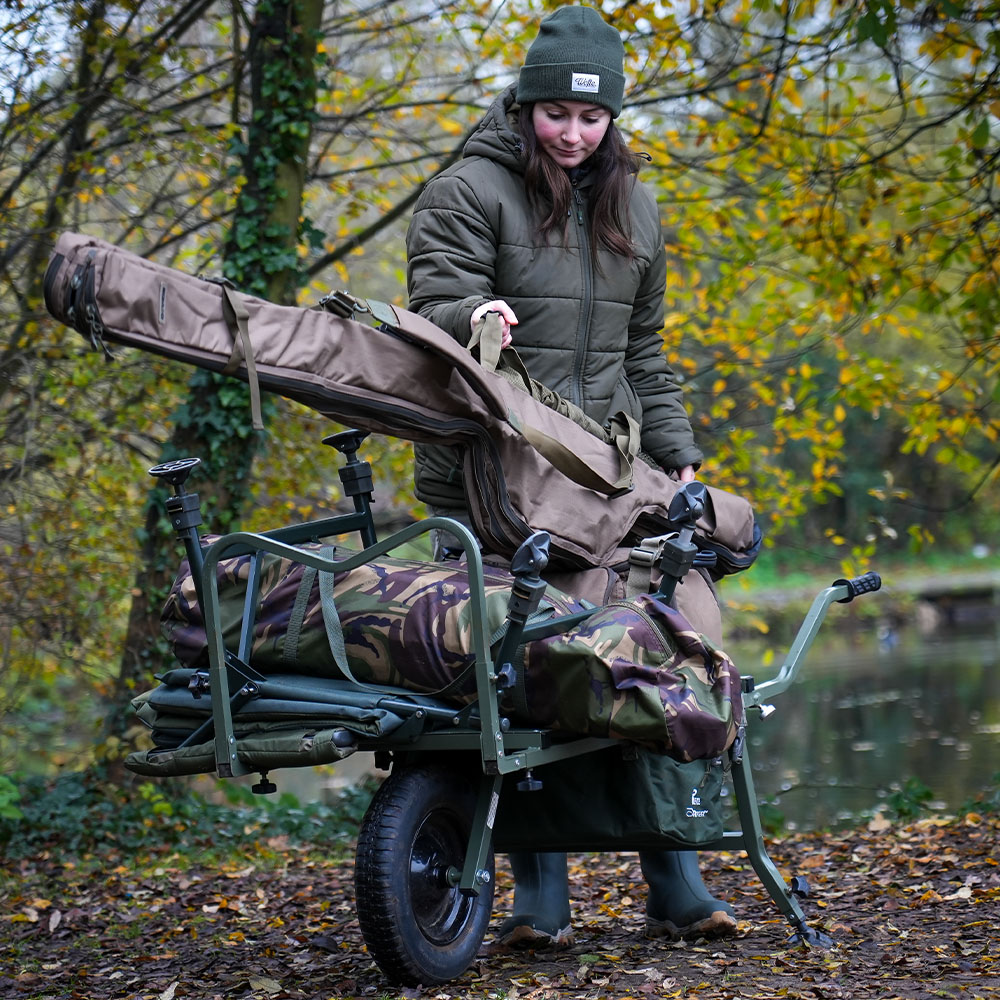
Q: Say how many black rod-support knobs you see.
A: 4